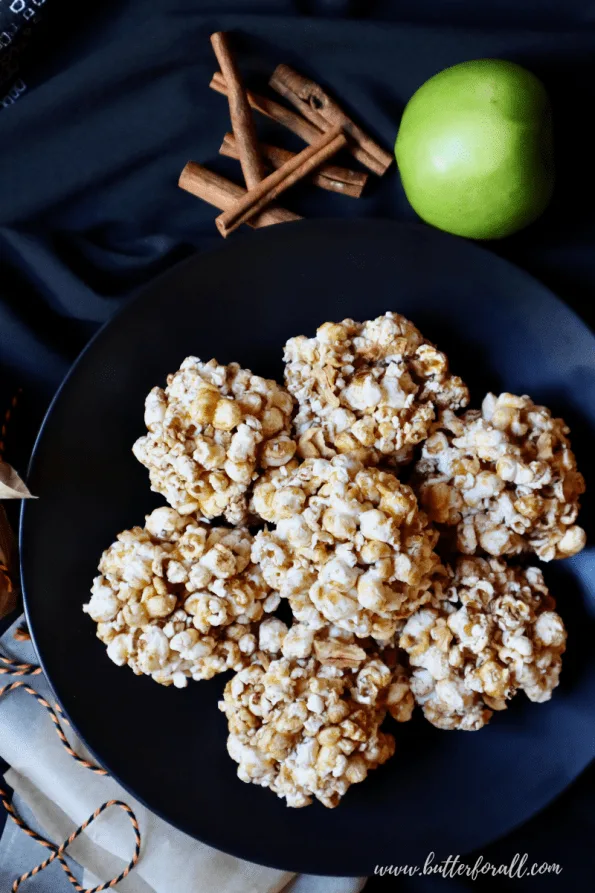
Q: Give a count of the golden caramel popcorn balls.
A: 7